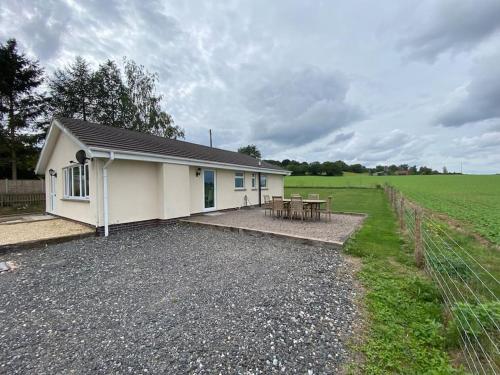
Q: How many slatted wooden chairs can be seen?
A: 6